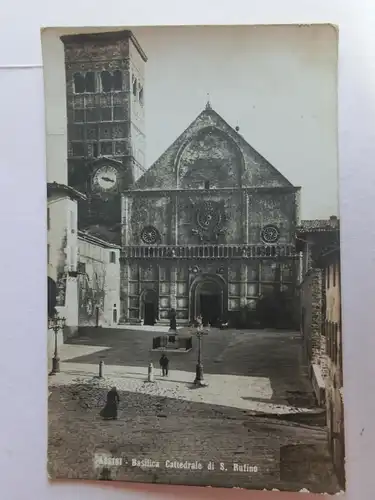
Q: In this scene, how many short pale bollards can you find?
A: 2